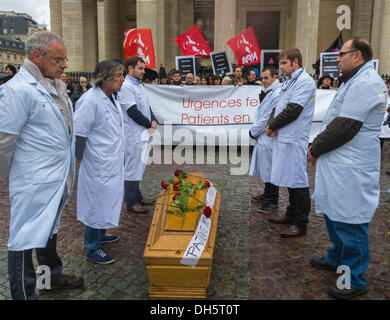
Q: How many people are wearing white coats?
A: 6